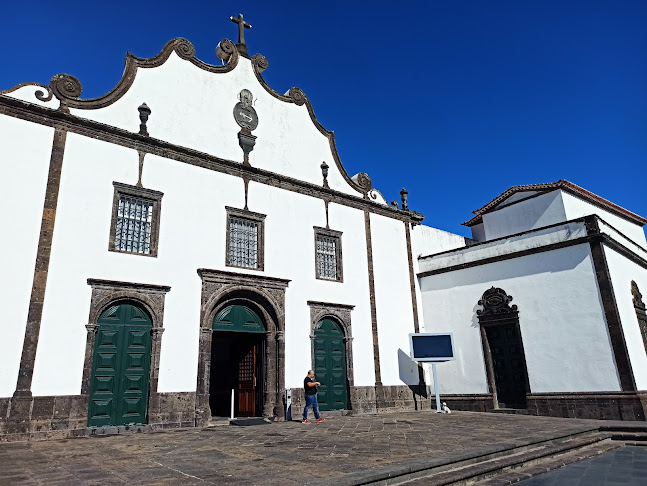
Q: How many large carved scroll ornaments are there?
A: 6